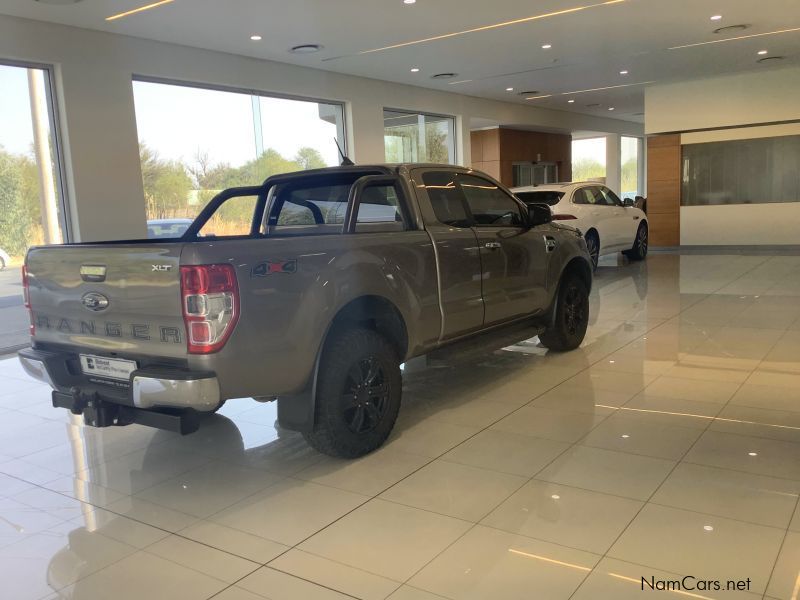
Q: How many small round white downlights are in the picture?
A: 10